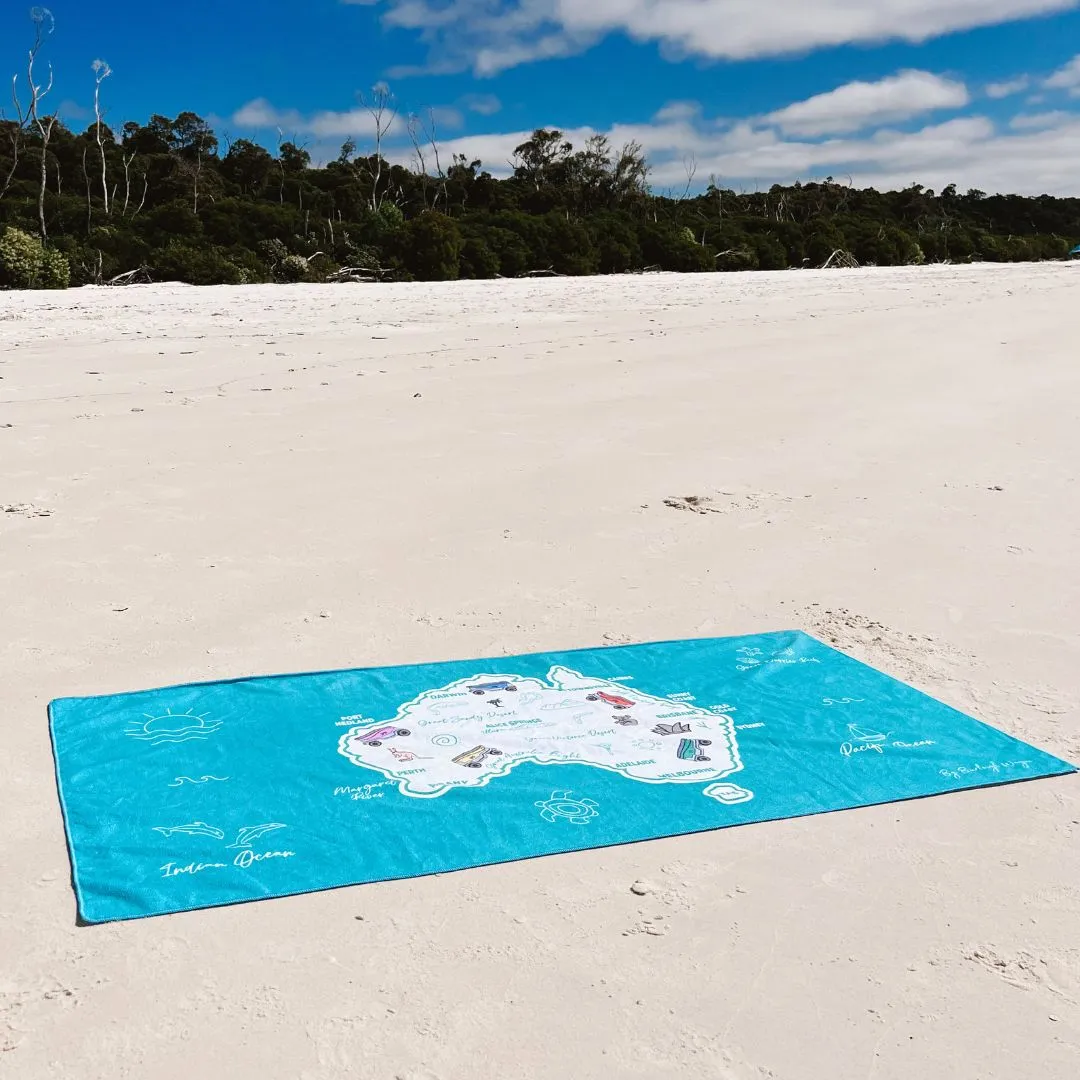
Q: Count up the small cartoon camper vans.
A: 5